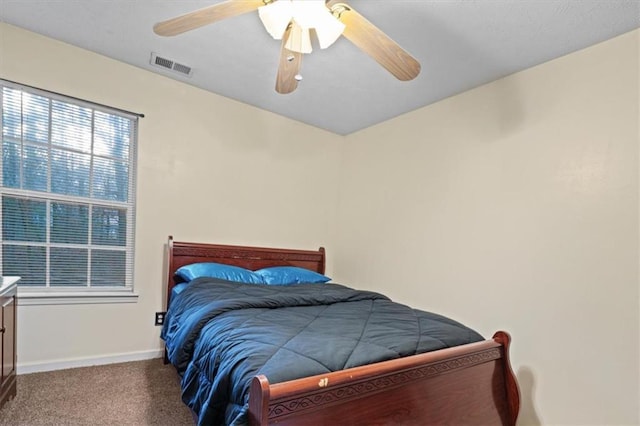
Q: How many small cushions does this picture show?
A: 2